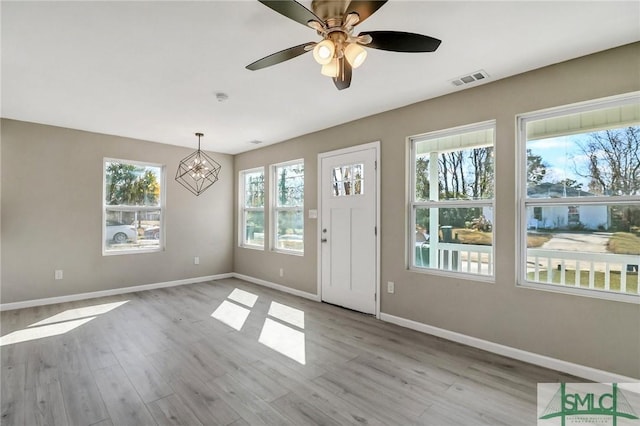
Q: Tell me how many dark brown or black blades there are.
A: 5